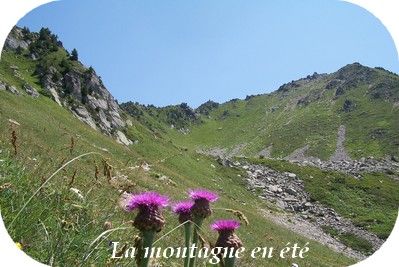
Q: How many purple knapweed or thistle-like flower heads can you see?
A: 4